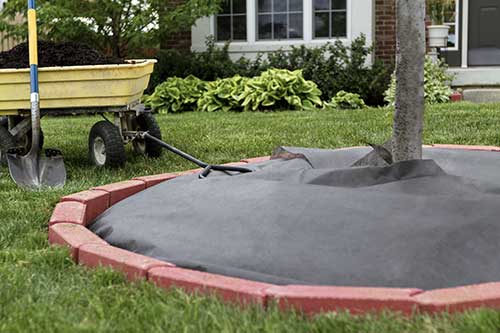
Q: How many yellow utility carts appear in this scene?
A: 1